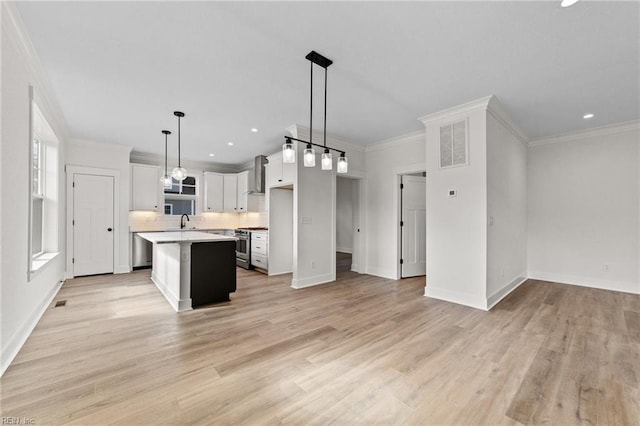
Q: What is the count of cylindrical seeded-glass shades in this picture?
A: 4